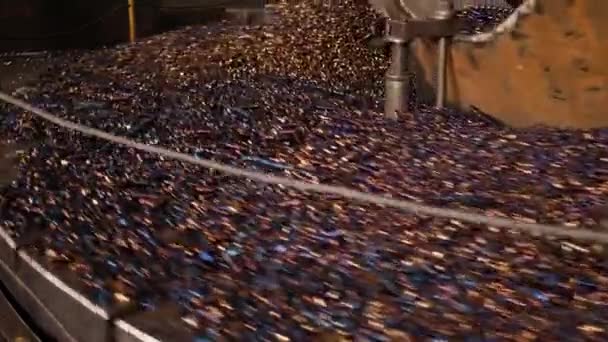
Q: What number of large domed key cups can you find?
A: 0